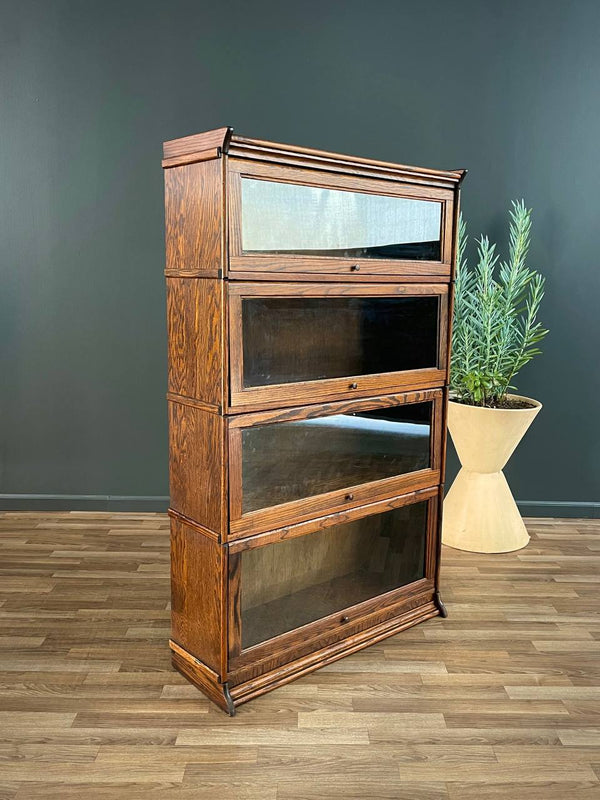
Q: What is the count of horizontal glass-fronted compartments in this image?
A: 4